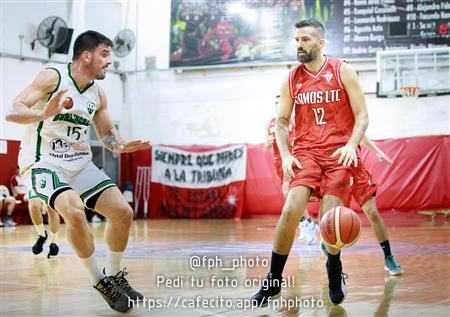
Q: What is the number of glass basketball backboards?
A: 1